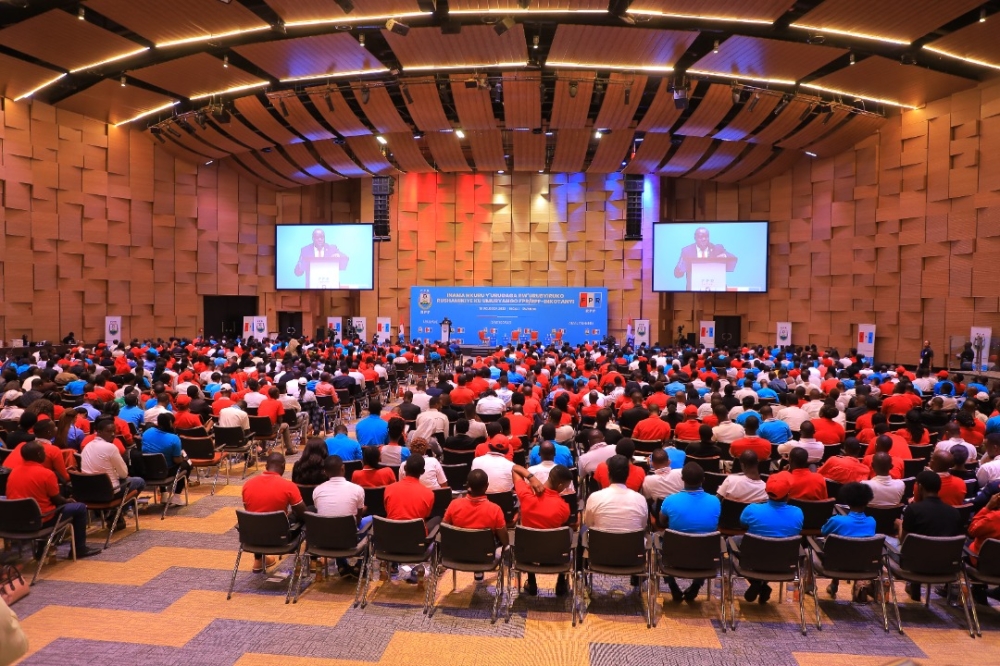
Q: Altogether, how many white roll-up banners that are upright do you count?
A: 11